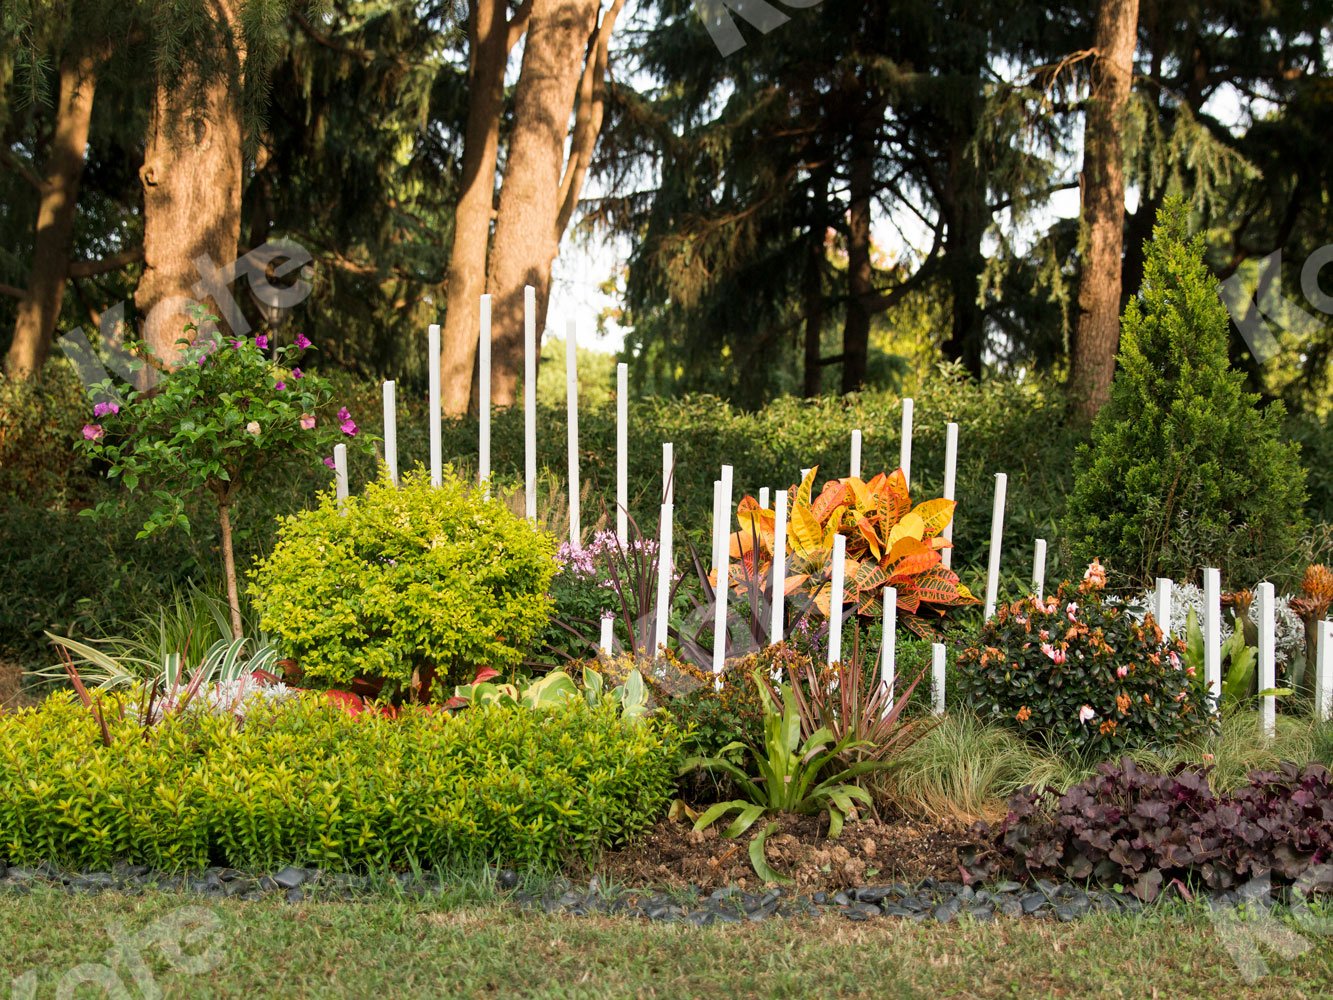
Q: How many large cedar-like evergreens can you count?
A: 1